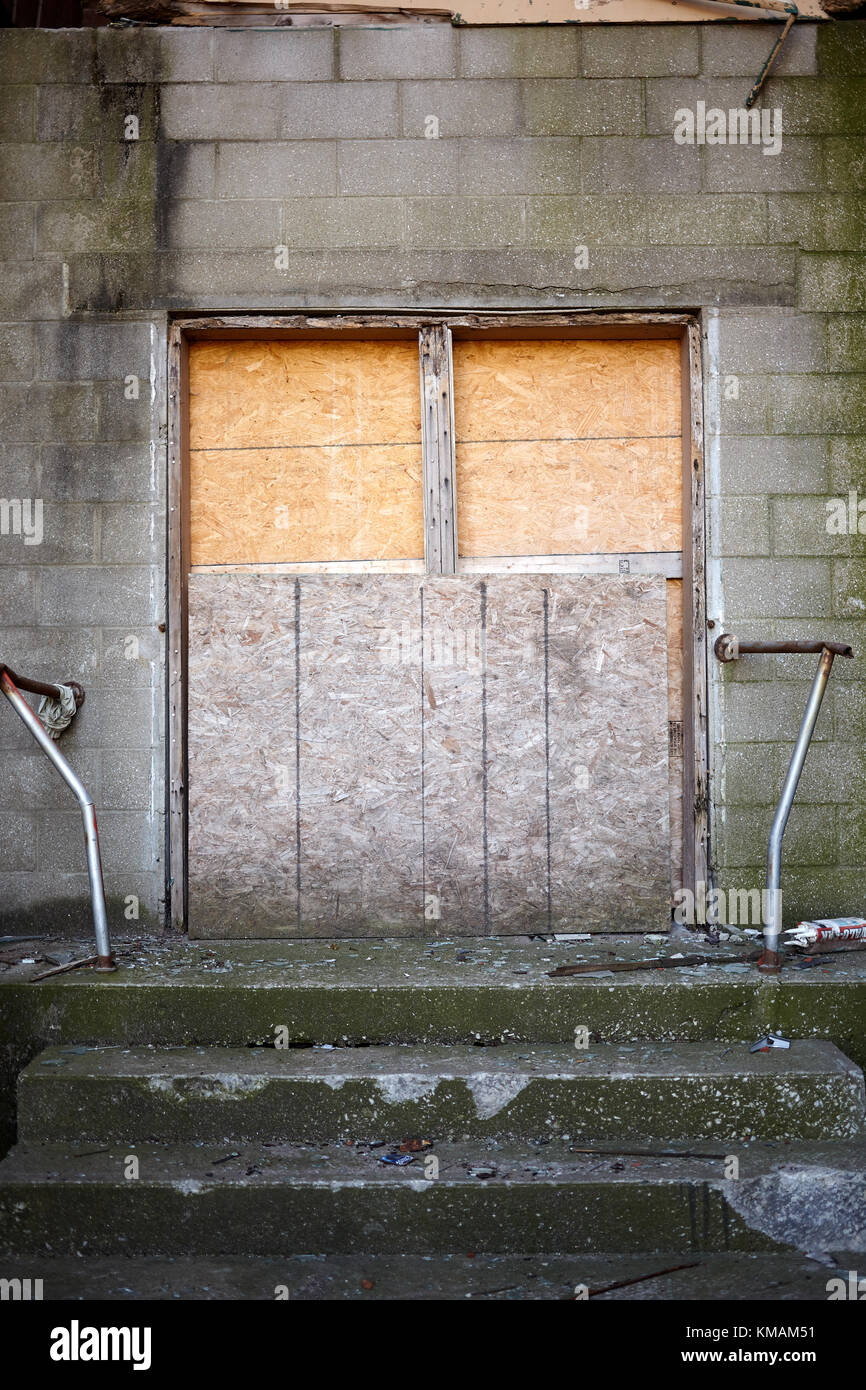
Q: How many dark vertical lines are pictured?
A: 4